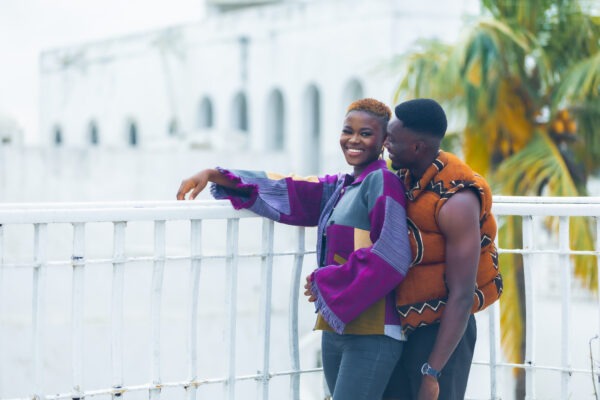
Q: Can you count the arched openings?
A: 9